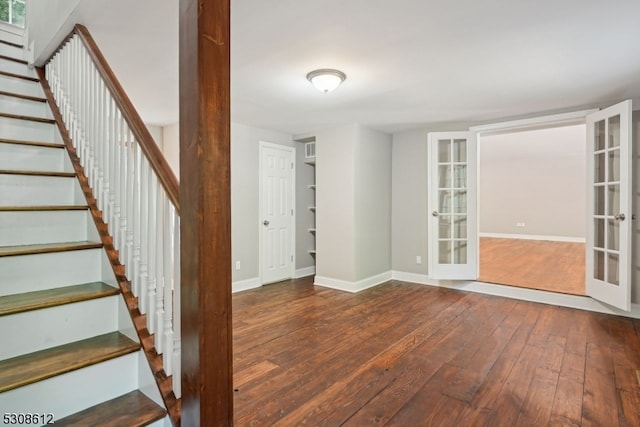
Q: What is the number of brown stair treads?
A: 12